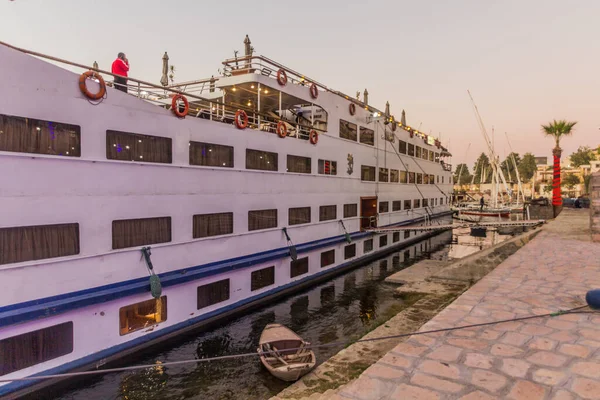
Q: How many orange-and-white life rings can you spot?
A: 8